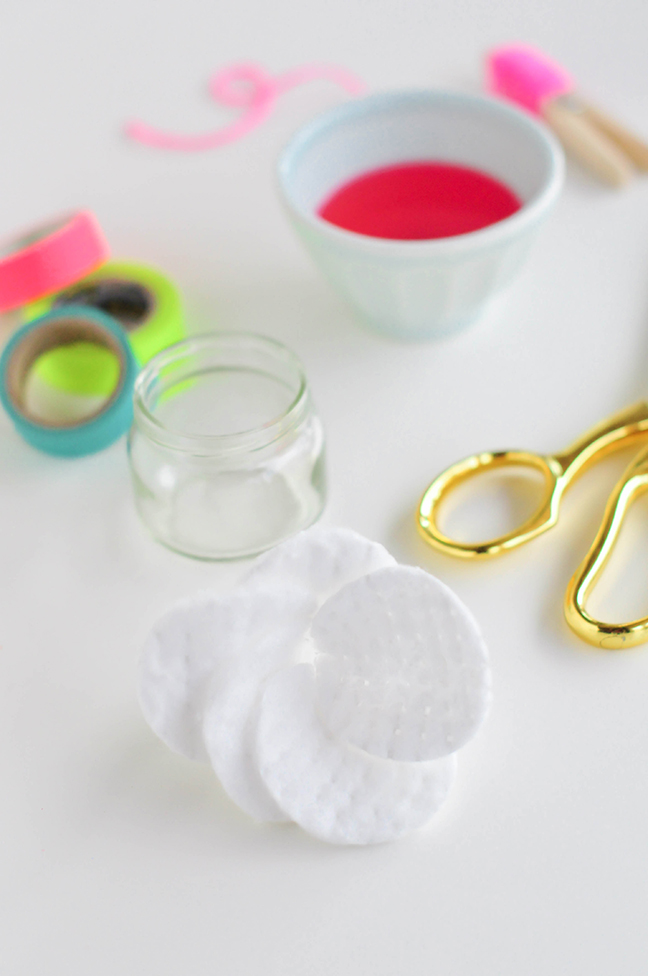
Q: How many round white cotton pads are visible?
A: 5